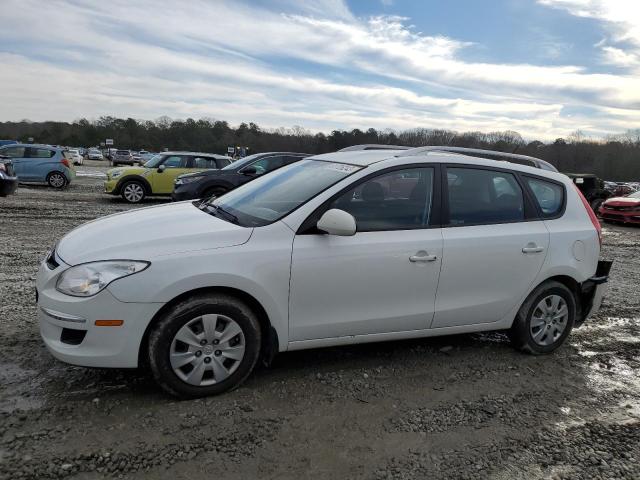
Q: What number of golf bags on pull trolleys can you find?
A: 0